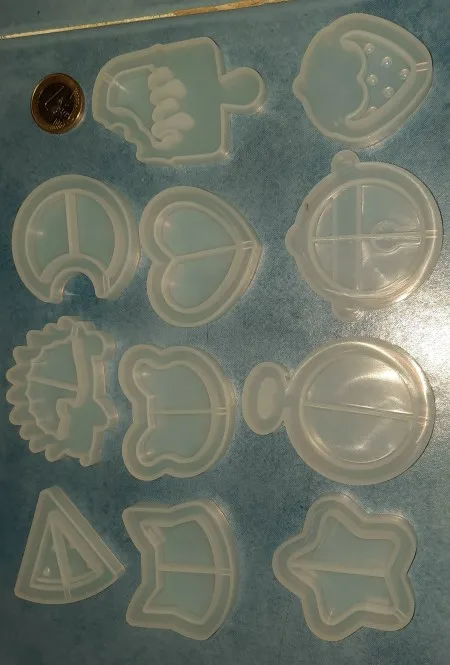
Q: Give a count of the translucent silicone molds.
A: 11